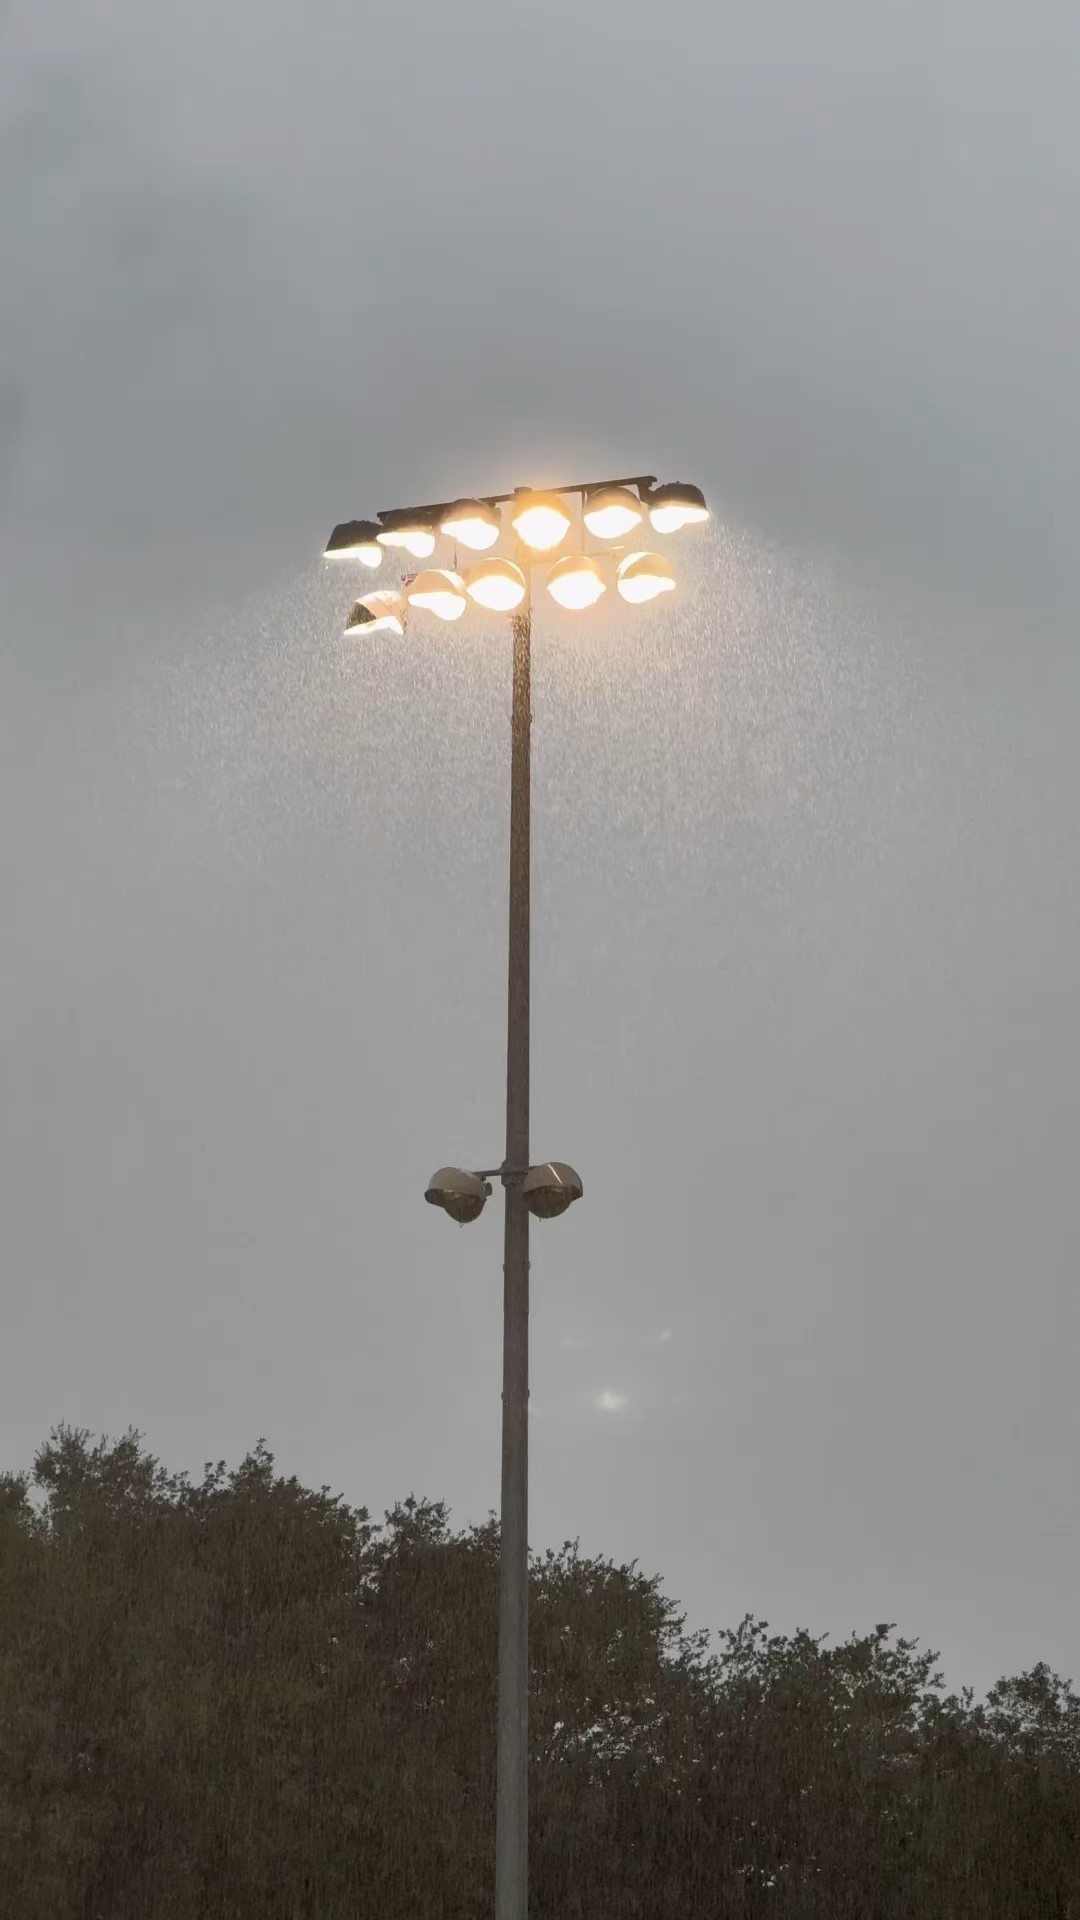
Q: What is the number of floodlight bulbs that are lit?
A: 11